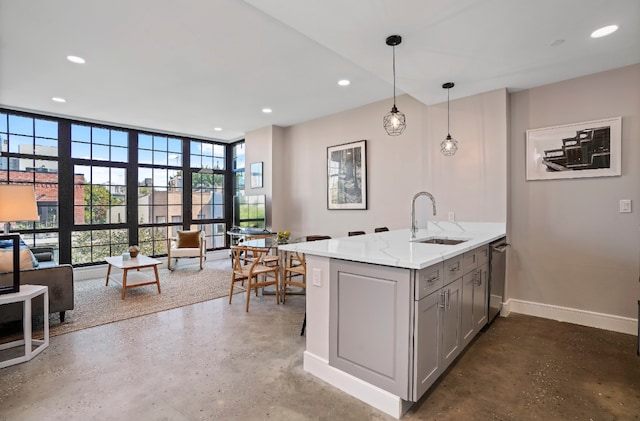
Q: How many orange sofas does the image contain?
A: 0